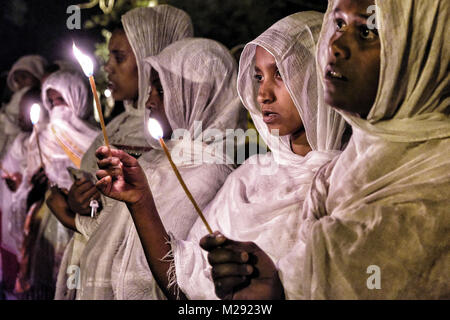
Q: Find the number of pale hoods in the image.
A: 6